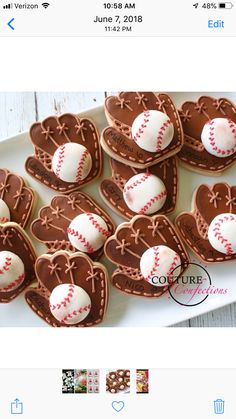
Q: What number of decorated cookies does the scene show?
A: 10